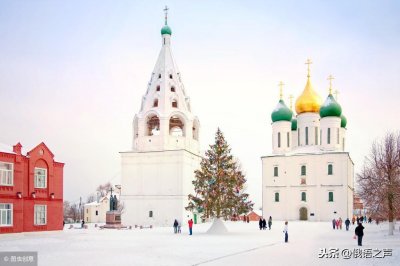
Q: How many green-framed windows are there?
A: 6